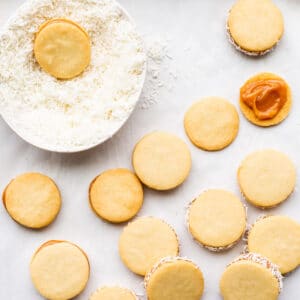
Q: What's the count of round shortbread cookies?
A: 15